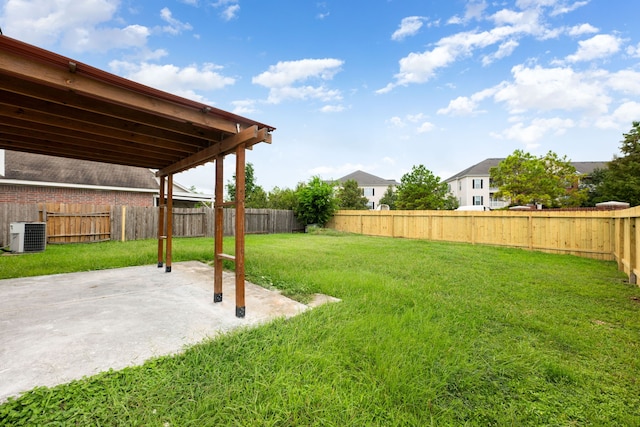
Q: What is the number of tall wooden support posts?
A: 4